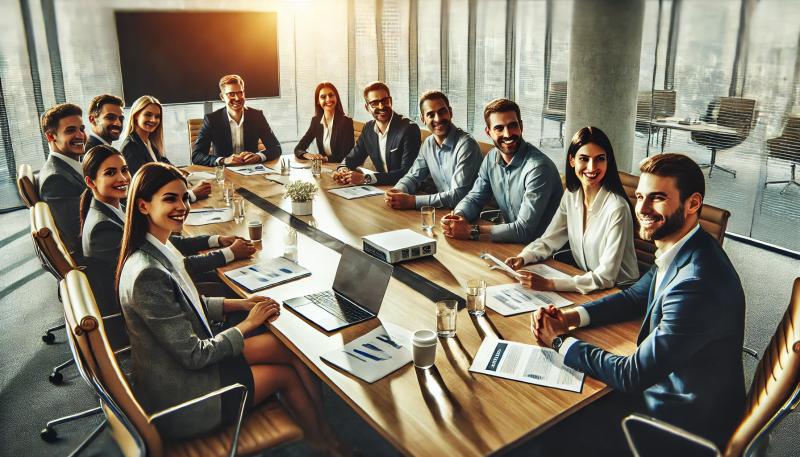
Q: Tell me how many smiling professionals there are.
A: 12